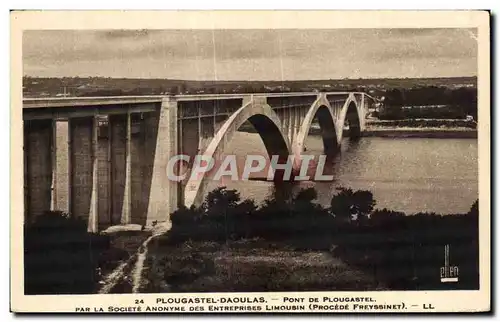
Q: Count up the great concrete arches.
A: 3